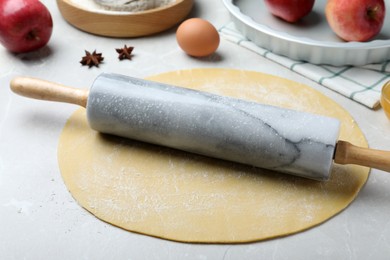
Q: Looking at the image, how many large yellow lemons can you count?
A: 0